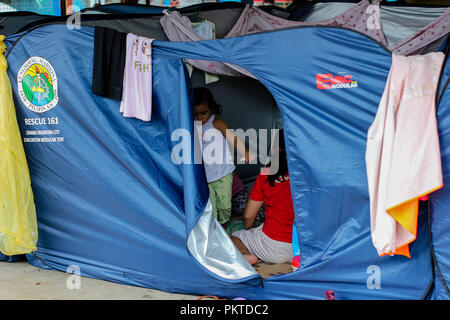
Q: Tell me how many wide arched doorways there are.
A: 1